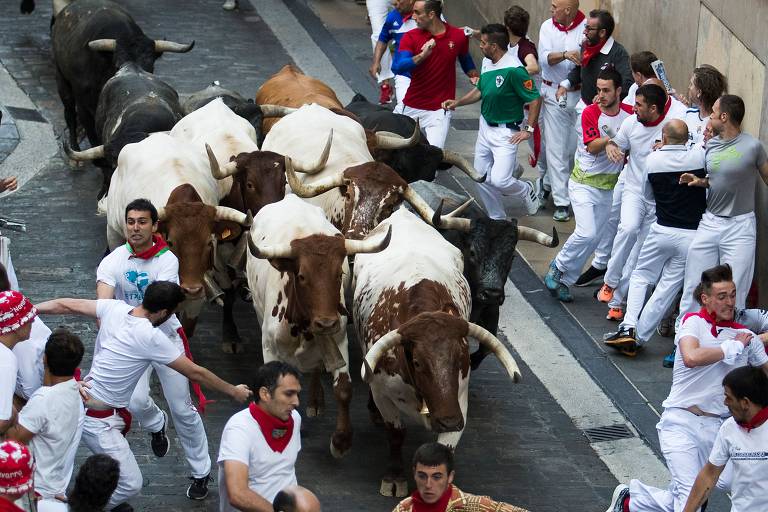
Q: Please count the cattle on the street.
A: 11